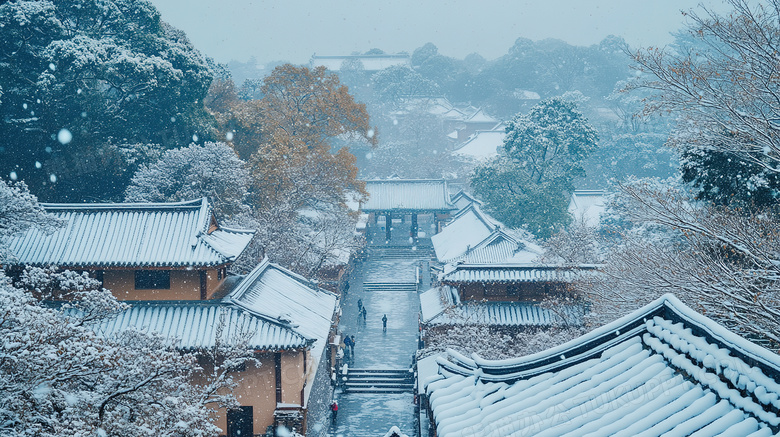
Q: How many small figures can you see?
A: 7